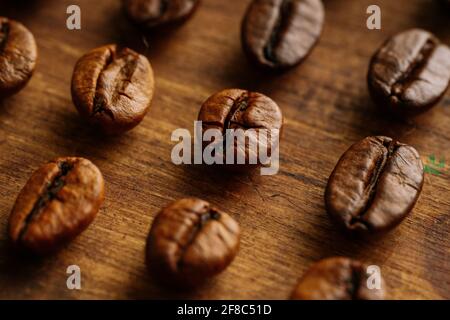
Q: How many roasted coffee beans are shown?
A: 10